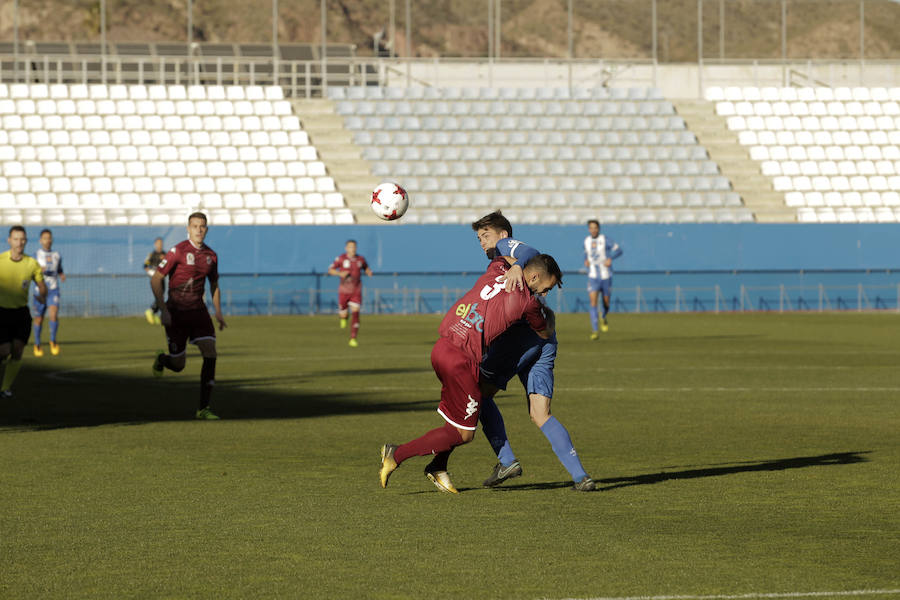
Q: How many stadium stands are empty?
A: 3